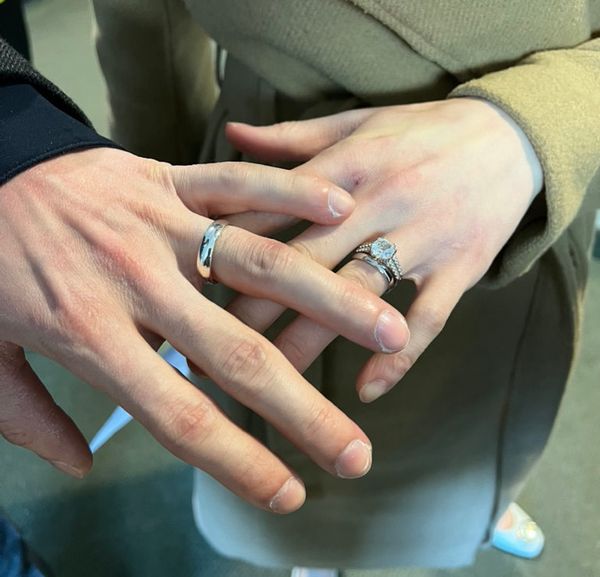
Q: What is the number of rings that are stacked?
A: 2